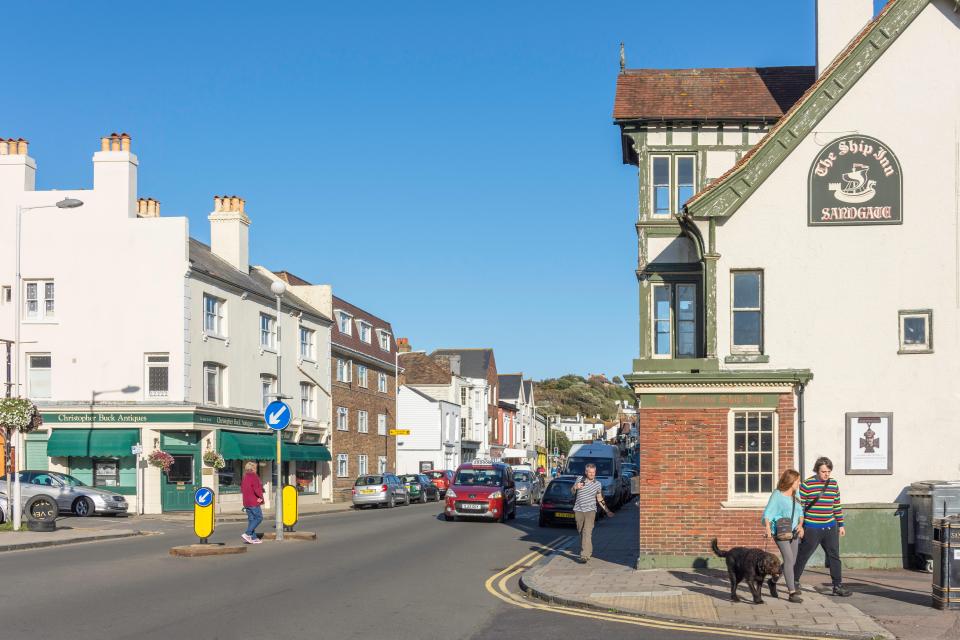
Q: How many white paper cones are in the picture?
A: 0